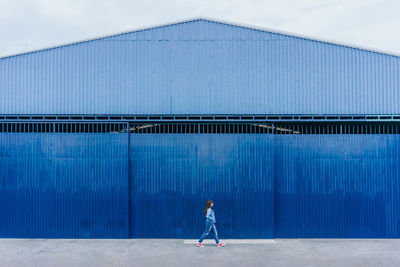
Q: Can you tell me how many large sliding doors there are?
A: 3